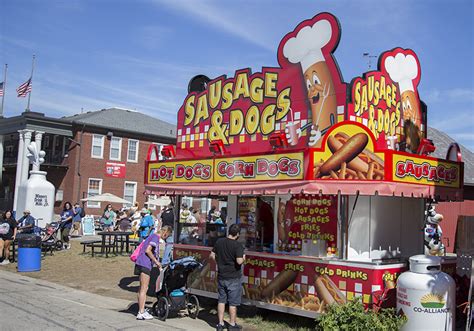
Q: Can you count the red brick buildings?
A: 1